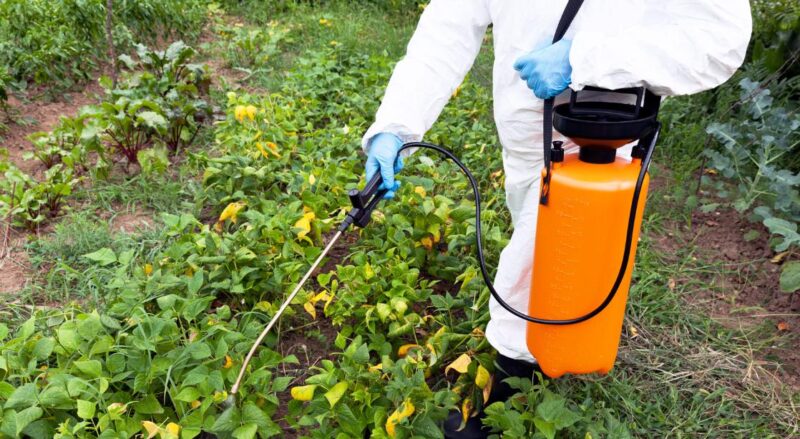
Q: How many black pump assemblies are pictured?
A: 1